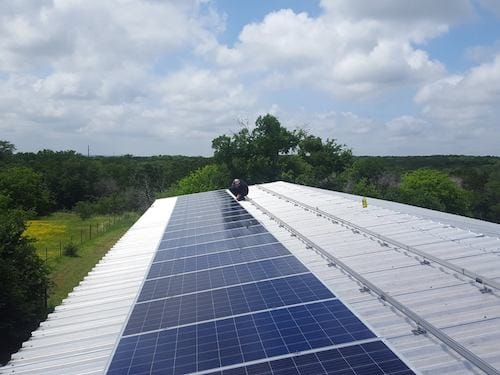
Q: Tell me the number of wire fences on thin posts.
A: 1